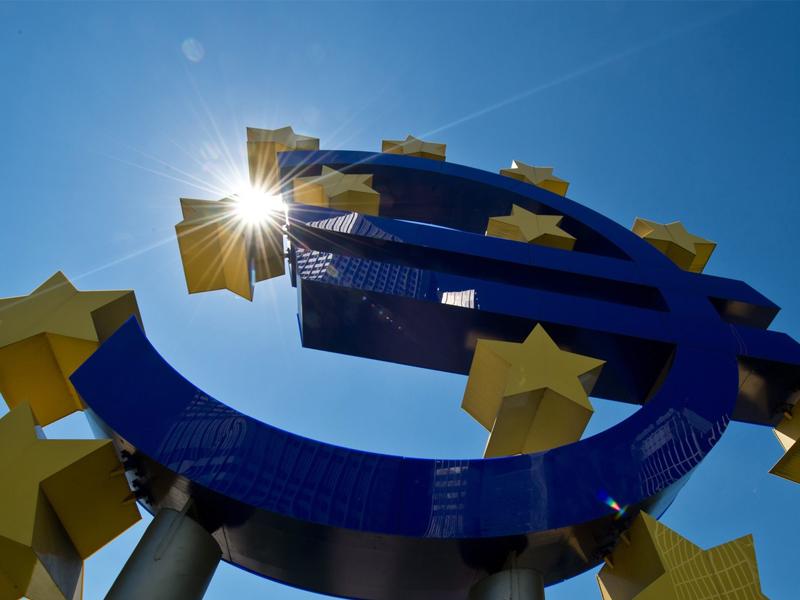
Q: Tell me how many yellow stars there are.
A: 12